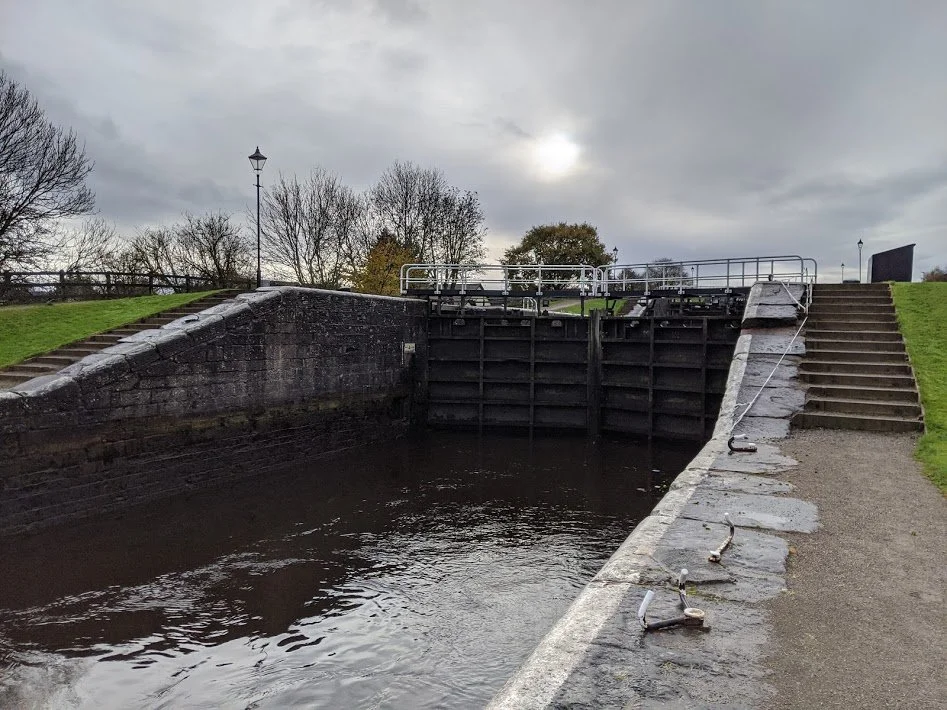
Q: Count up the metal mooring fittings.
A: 3